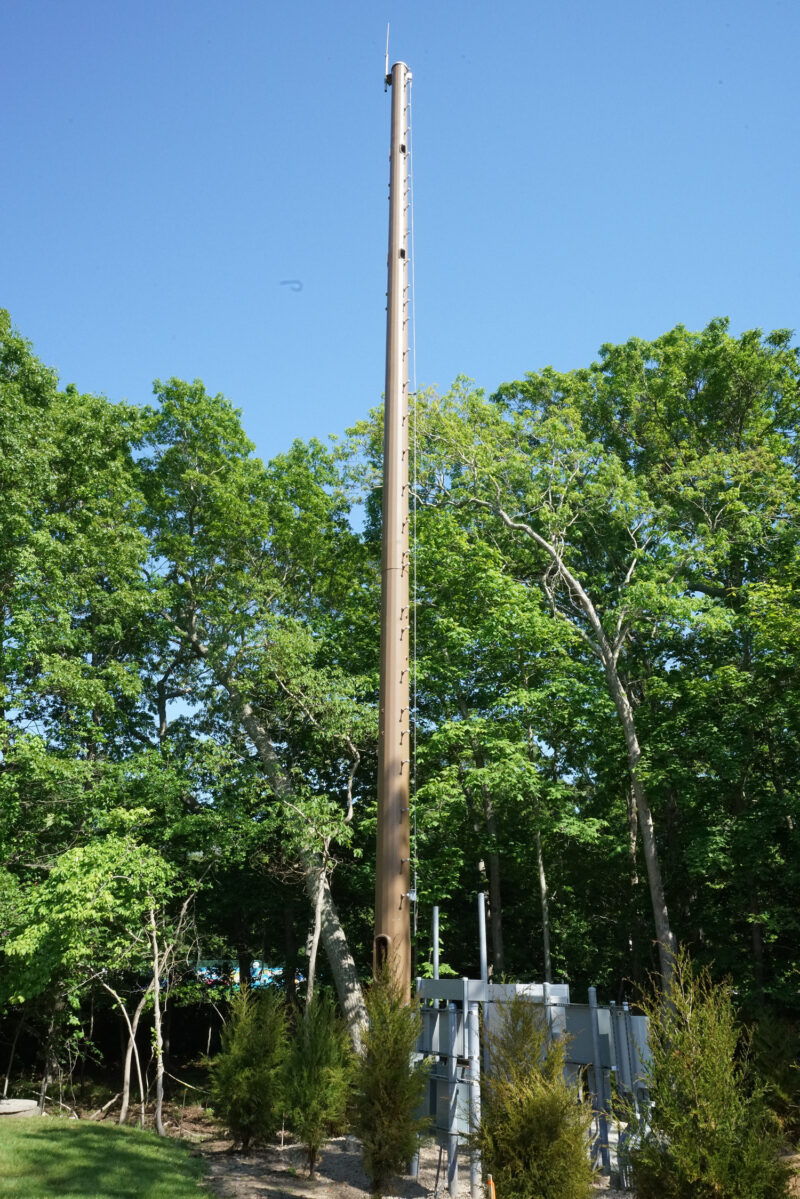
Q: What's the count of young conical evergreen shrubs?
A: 5